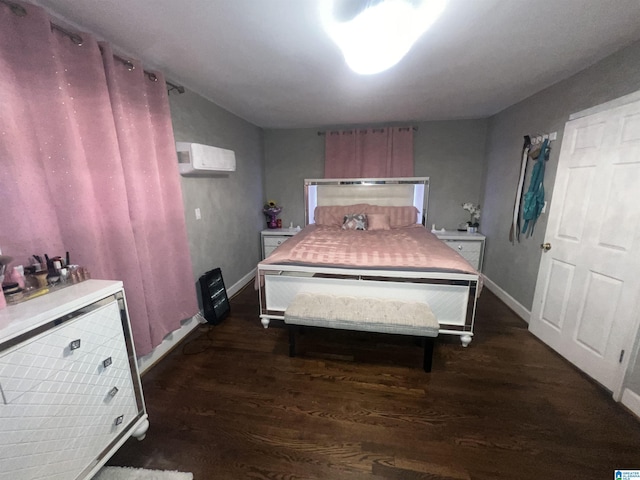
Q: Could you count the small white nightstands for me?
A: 2